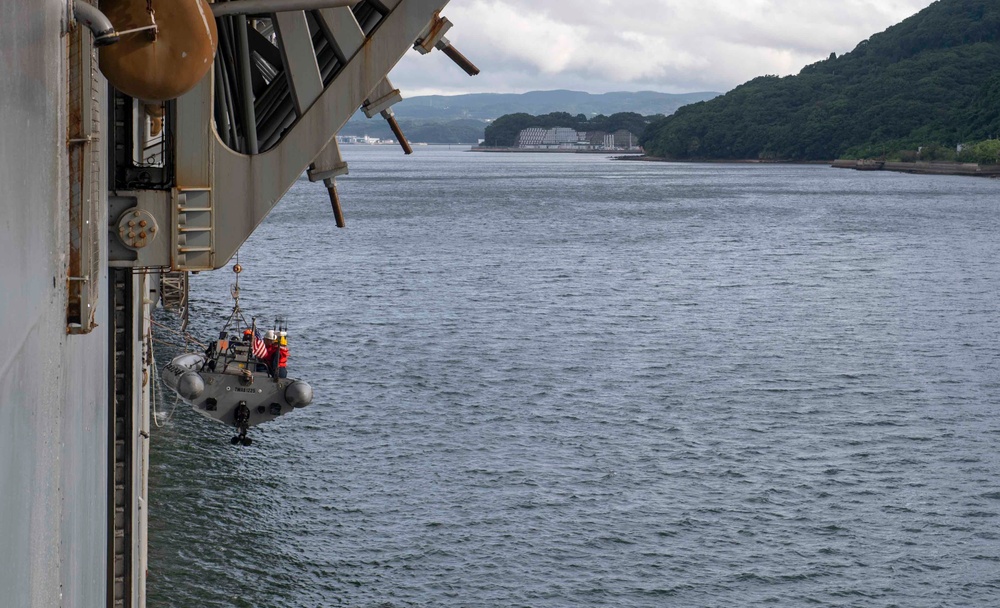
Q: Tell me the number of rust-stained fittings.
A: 3